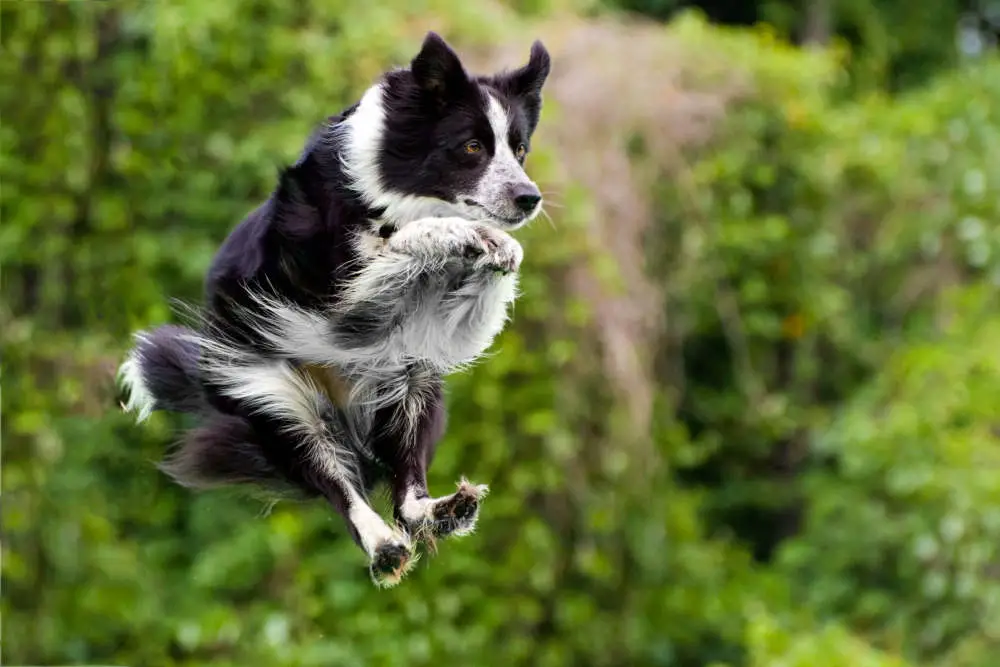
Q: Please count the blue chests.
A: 0